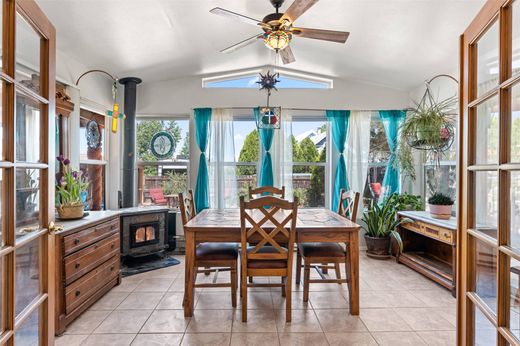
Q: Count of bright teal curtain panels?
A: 4